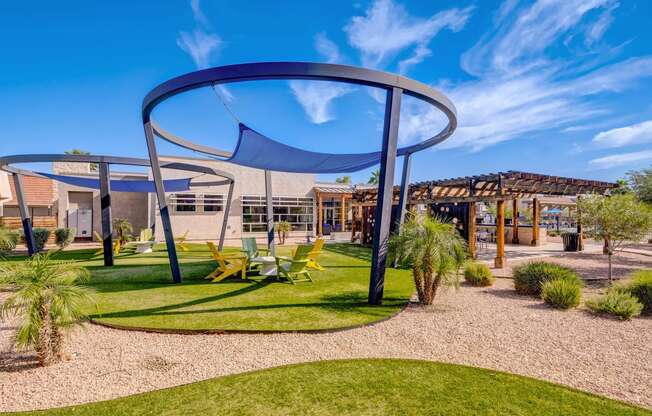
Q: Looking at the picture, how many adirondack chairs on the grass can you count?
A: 7